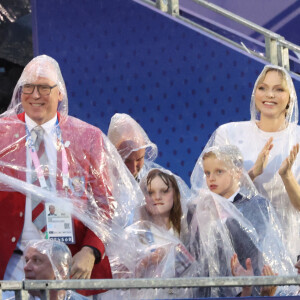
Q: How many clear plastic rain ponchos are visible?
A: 6